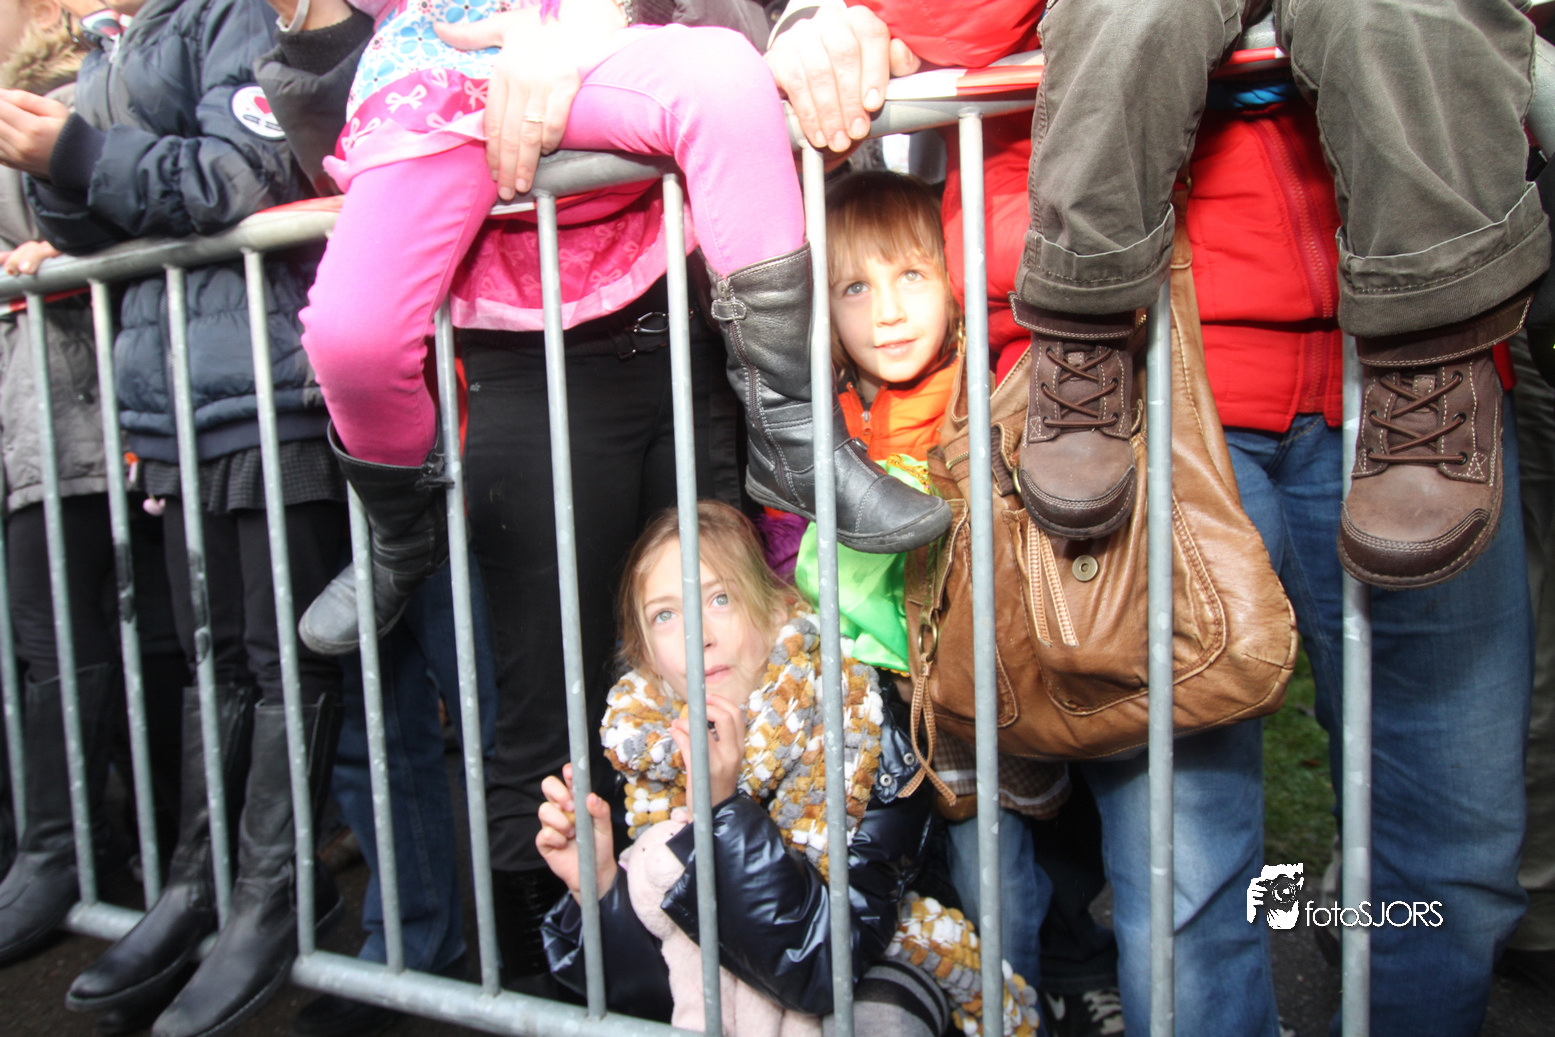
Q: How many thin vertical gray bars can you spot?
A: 13